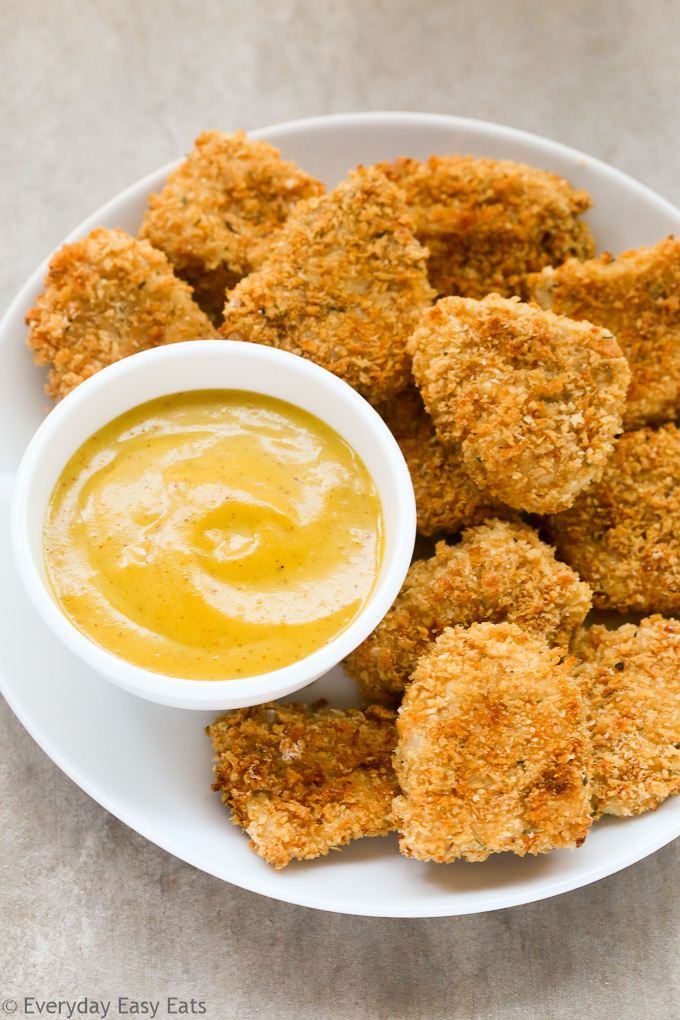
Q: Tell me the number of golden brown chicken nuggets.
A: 12